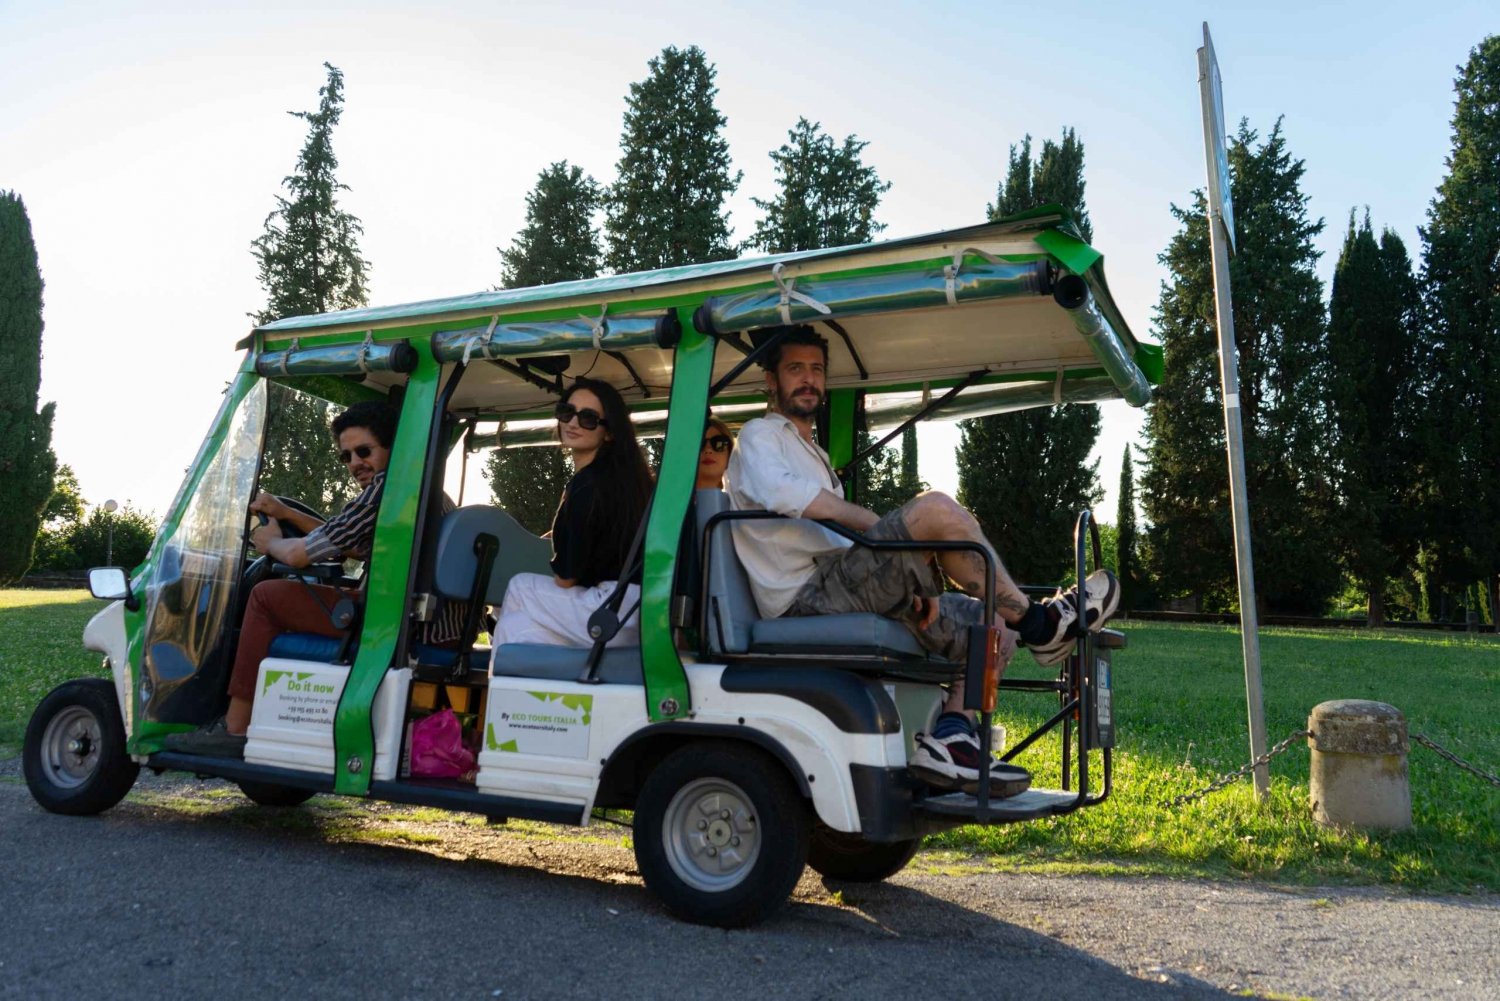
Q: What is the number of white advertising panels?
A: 2